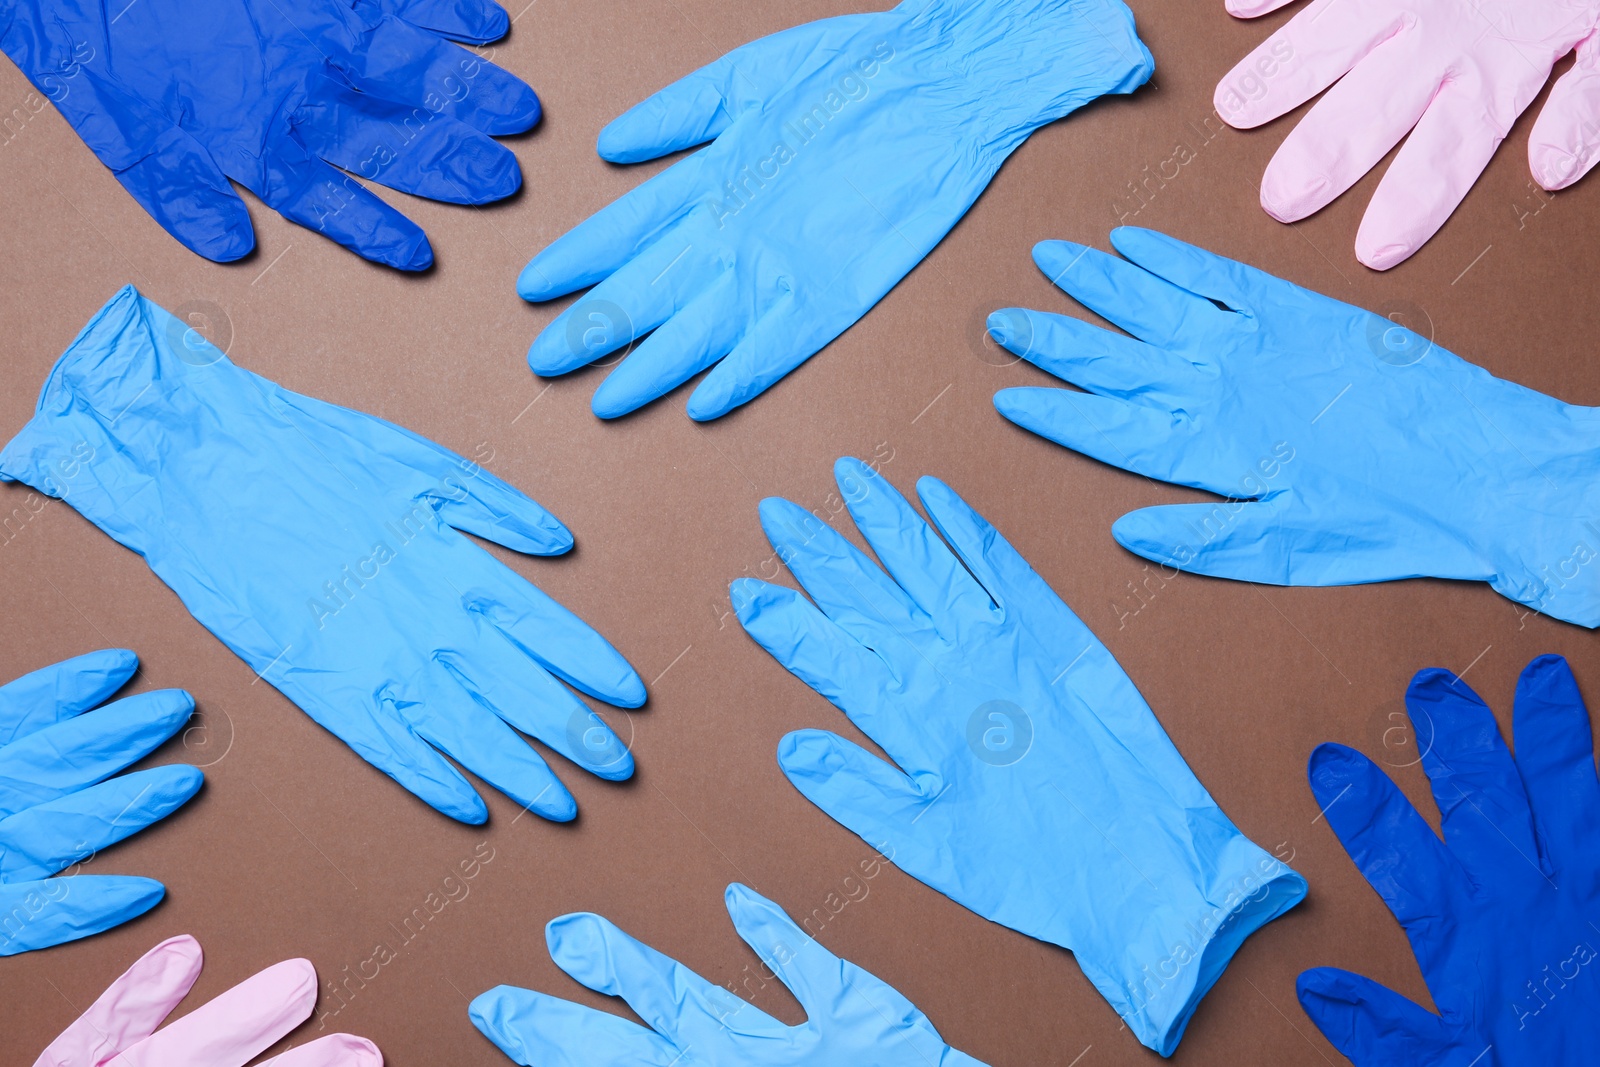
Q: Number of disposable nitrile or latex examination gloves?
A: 10